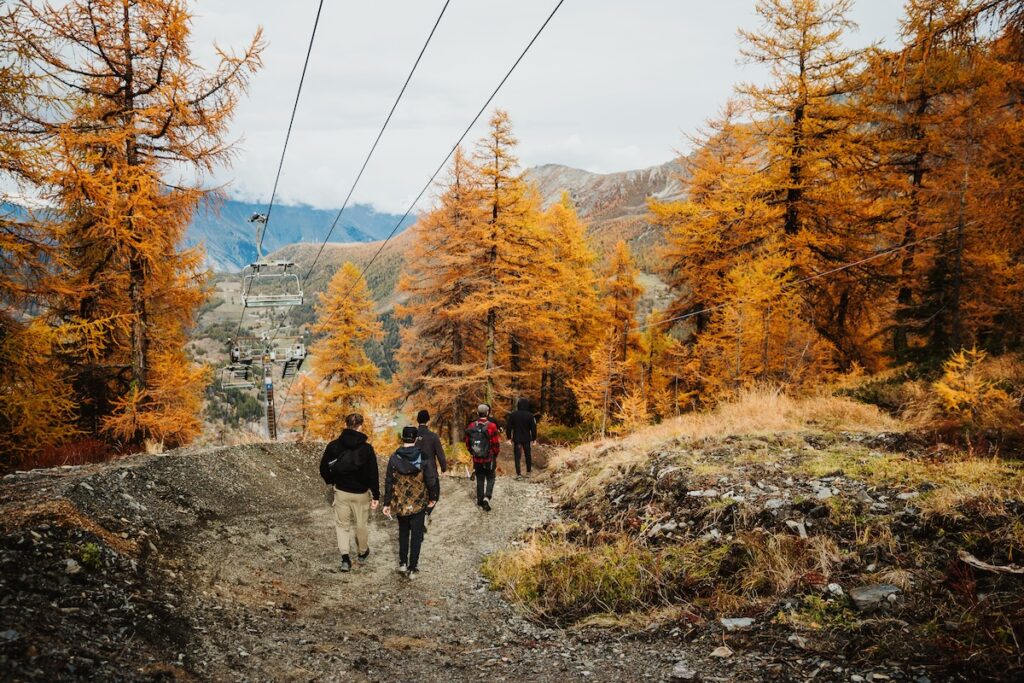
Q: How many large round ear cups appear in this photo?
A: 0